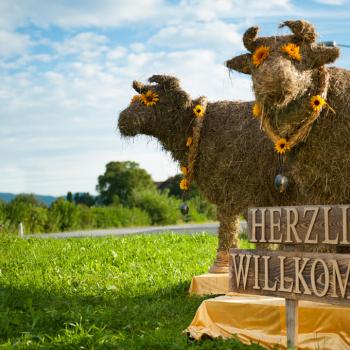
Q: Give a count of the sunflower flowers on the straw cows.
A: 11